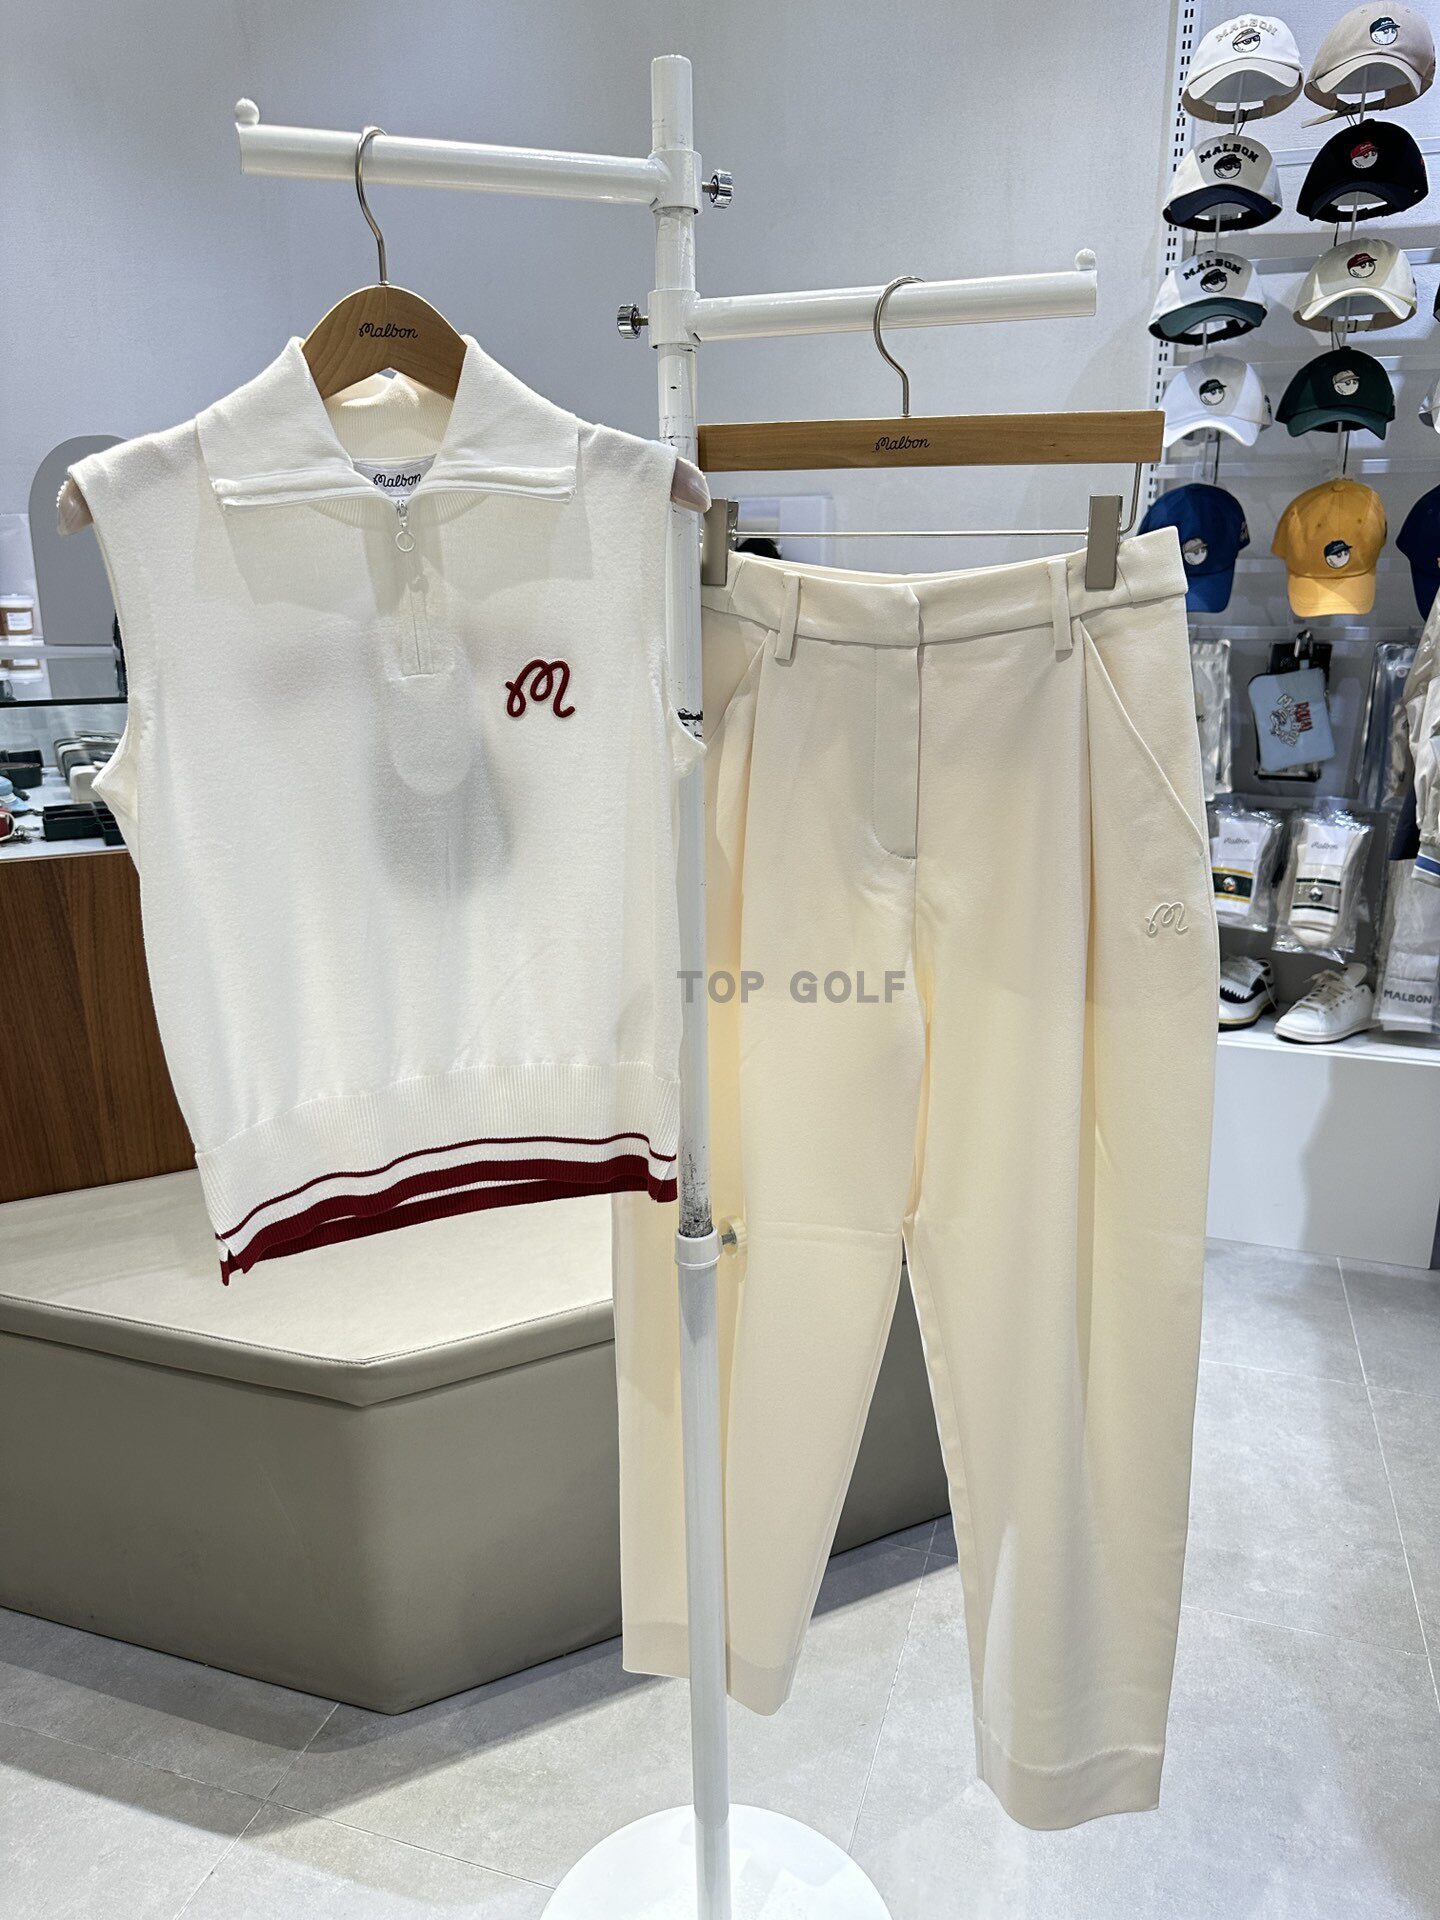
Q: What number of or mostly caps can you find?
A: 10